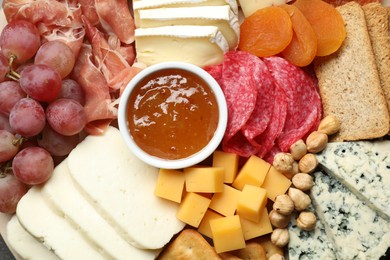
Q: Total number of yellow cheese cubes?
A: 11